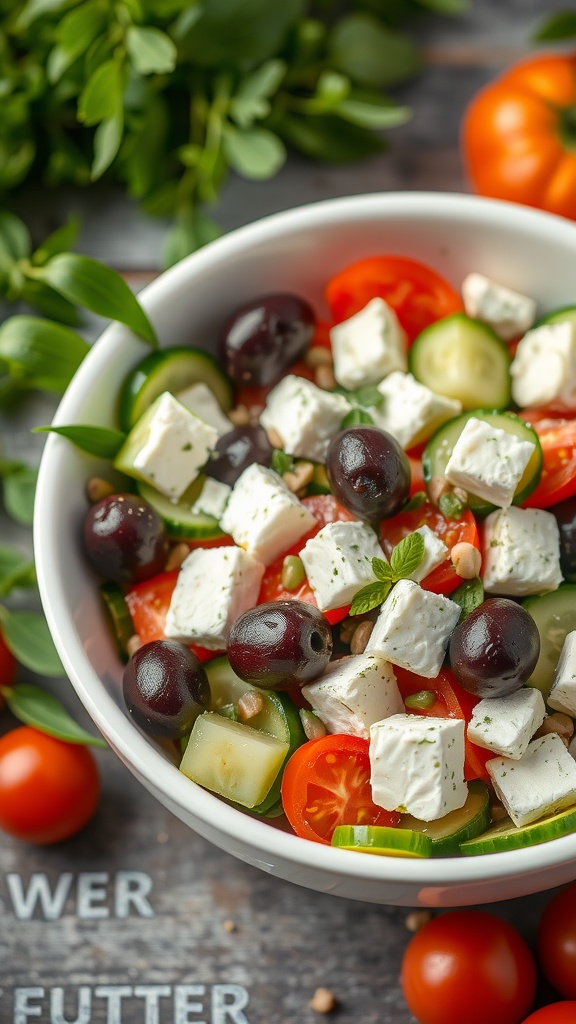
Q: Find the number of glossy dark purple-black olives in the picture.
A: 8